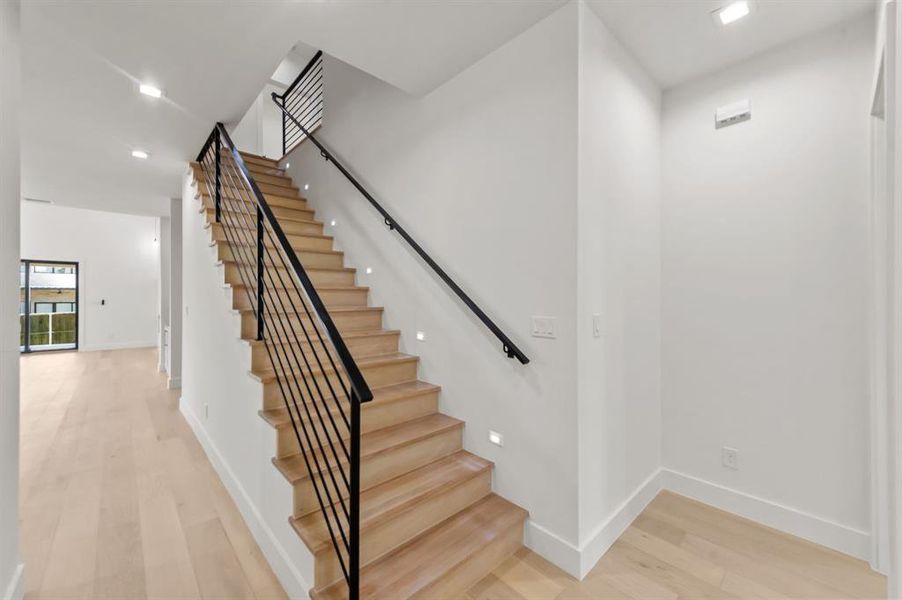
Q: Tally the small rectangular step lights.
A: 6